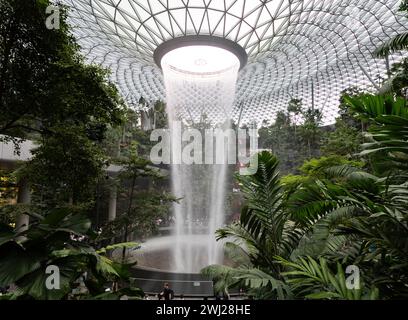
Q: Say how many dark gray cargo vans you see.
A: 0